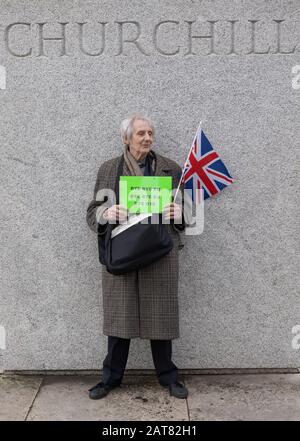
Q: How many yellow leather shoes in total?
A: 0